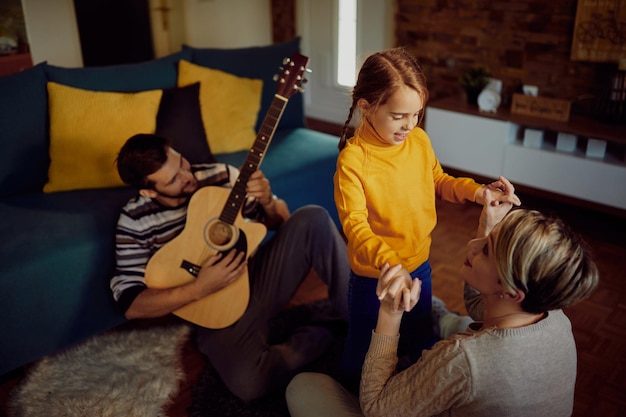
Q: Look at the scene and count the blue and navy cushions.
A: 4